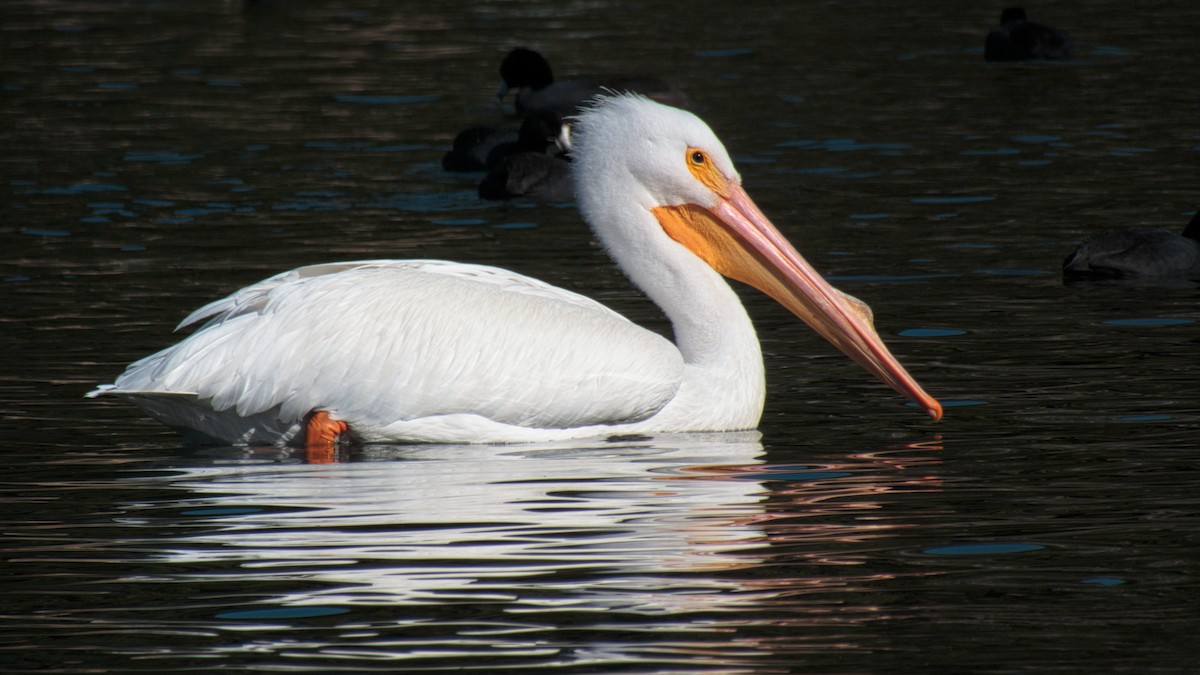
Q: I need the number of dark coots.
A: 5